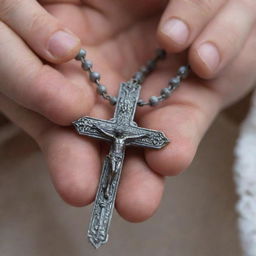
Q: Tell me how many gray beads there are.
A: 14